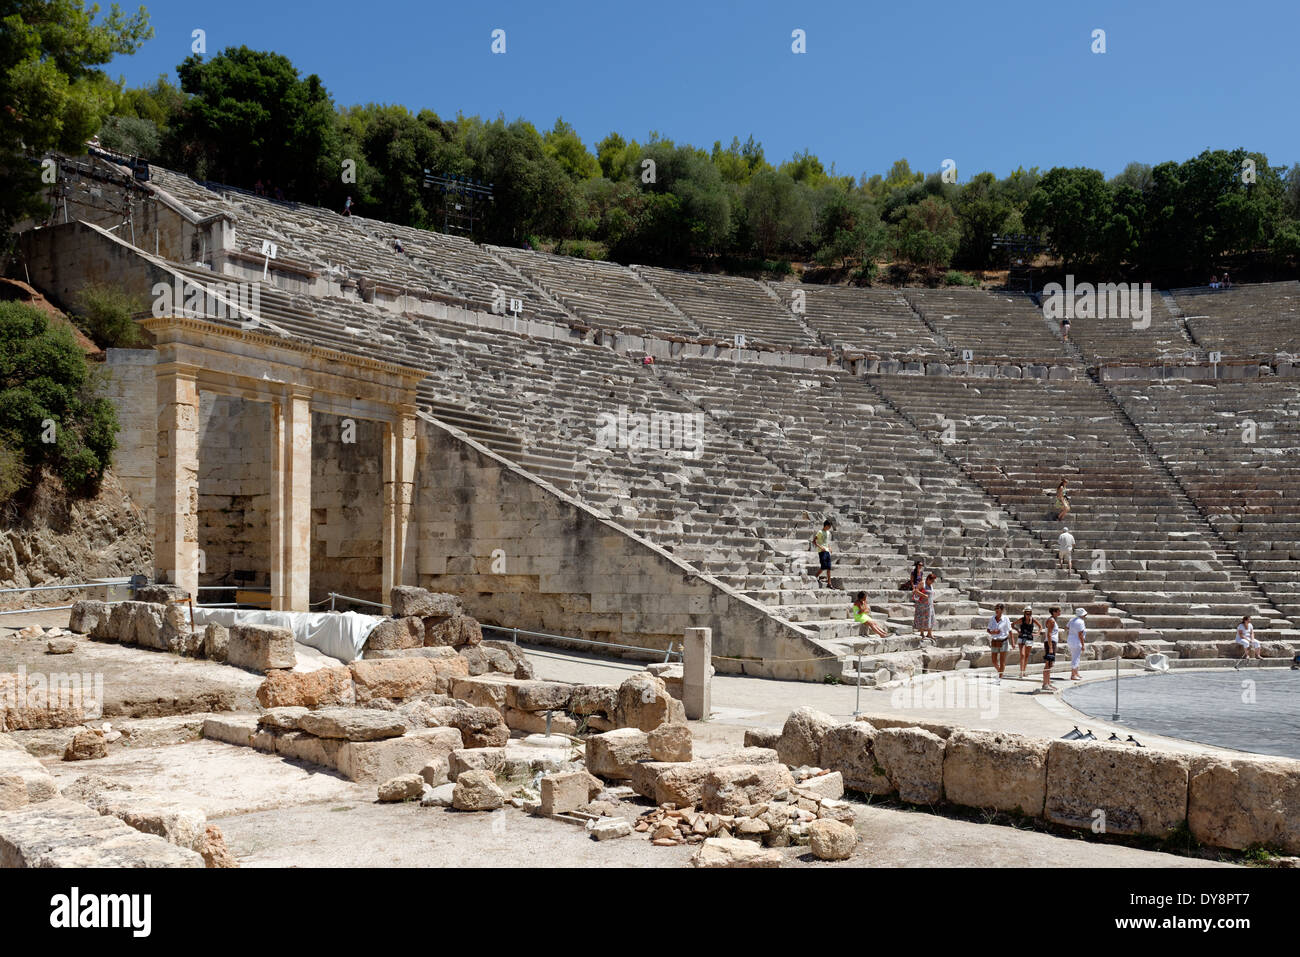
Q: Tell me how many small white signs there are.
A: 5